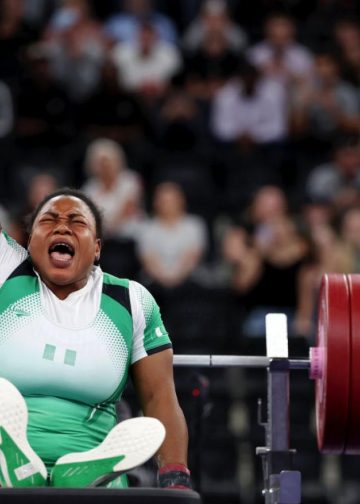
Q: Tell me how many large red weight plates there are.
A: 2